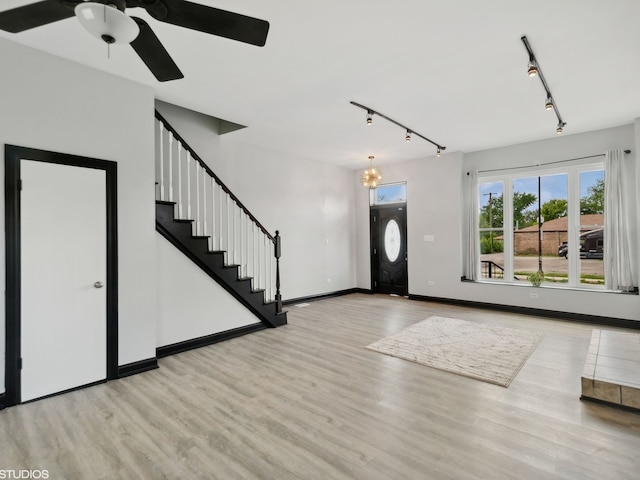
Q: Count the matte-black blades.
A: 3